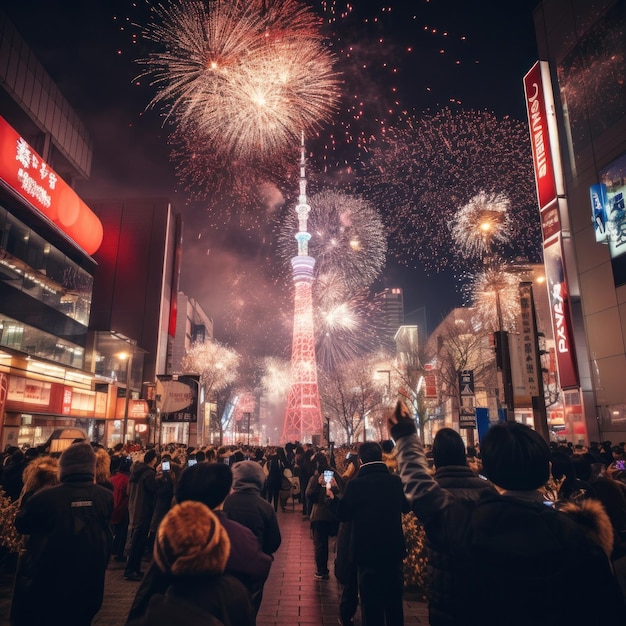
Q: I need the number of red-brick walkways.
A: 1